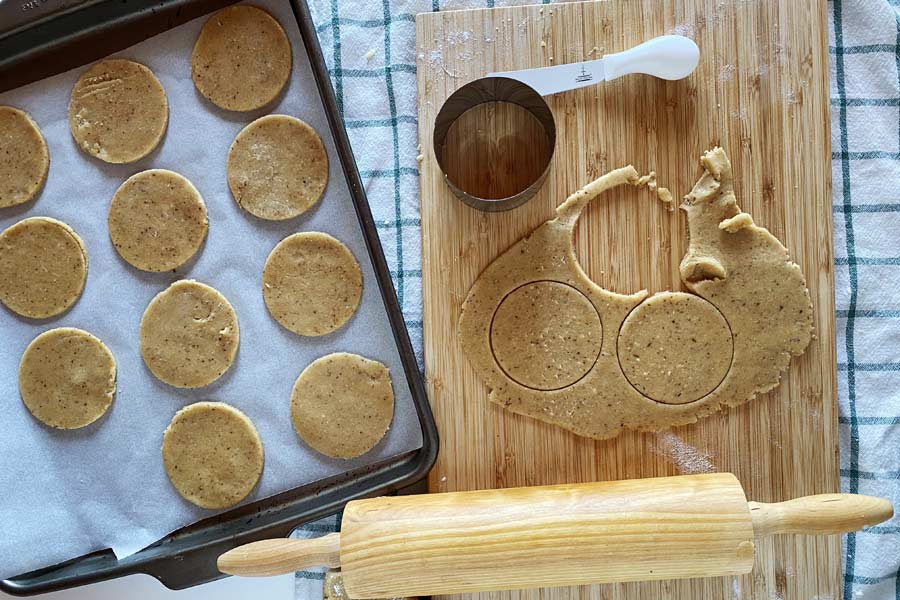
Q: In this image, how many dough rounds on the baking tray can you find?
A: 11